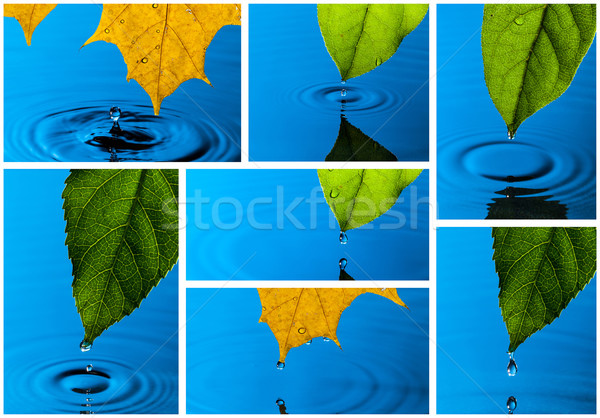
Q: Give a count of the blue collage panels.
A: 7